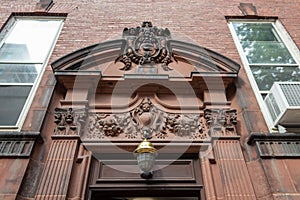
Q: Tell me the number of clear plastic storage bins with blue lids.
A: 0